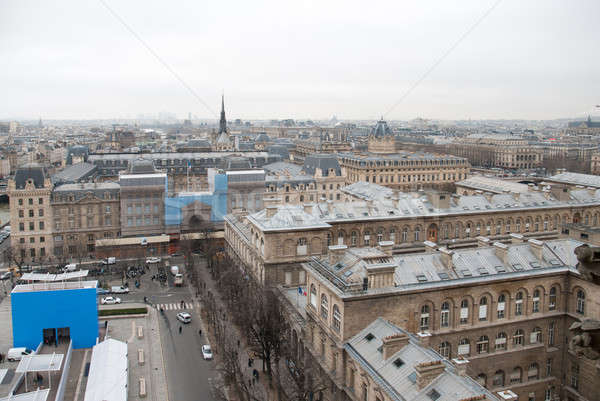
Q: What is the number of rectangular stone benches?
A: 3